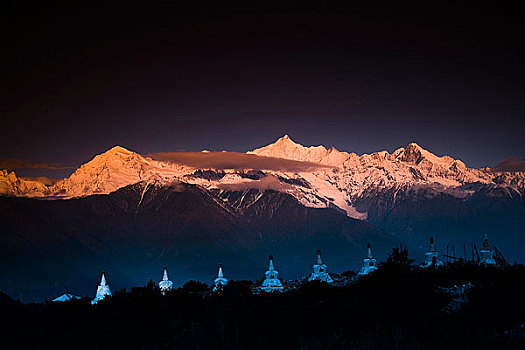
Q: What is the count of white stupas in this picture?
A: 8